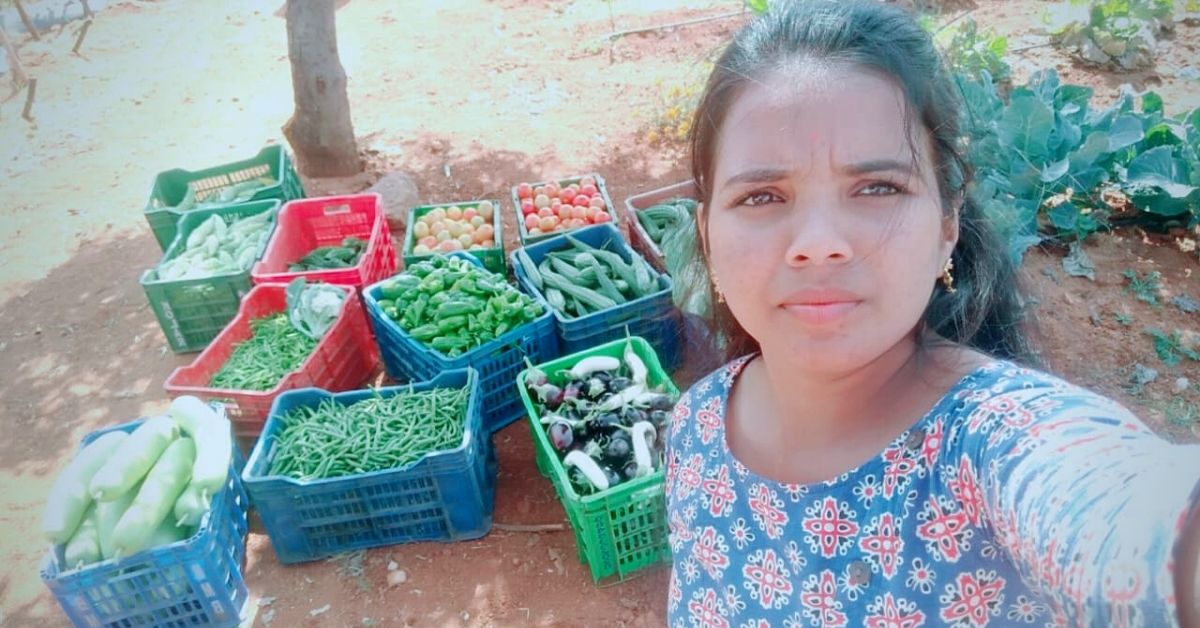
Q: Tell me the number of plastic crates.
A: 12